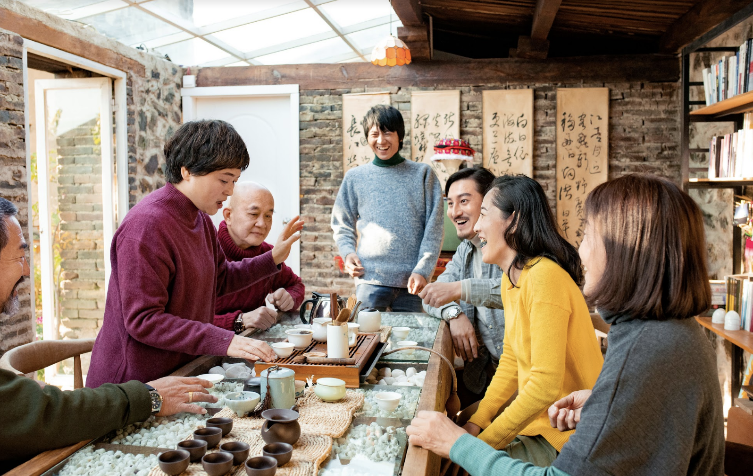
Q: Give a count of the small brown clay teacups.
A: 8